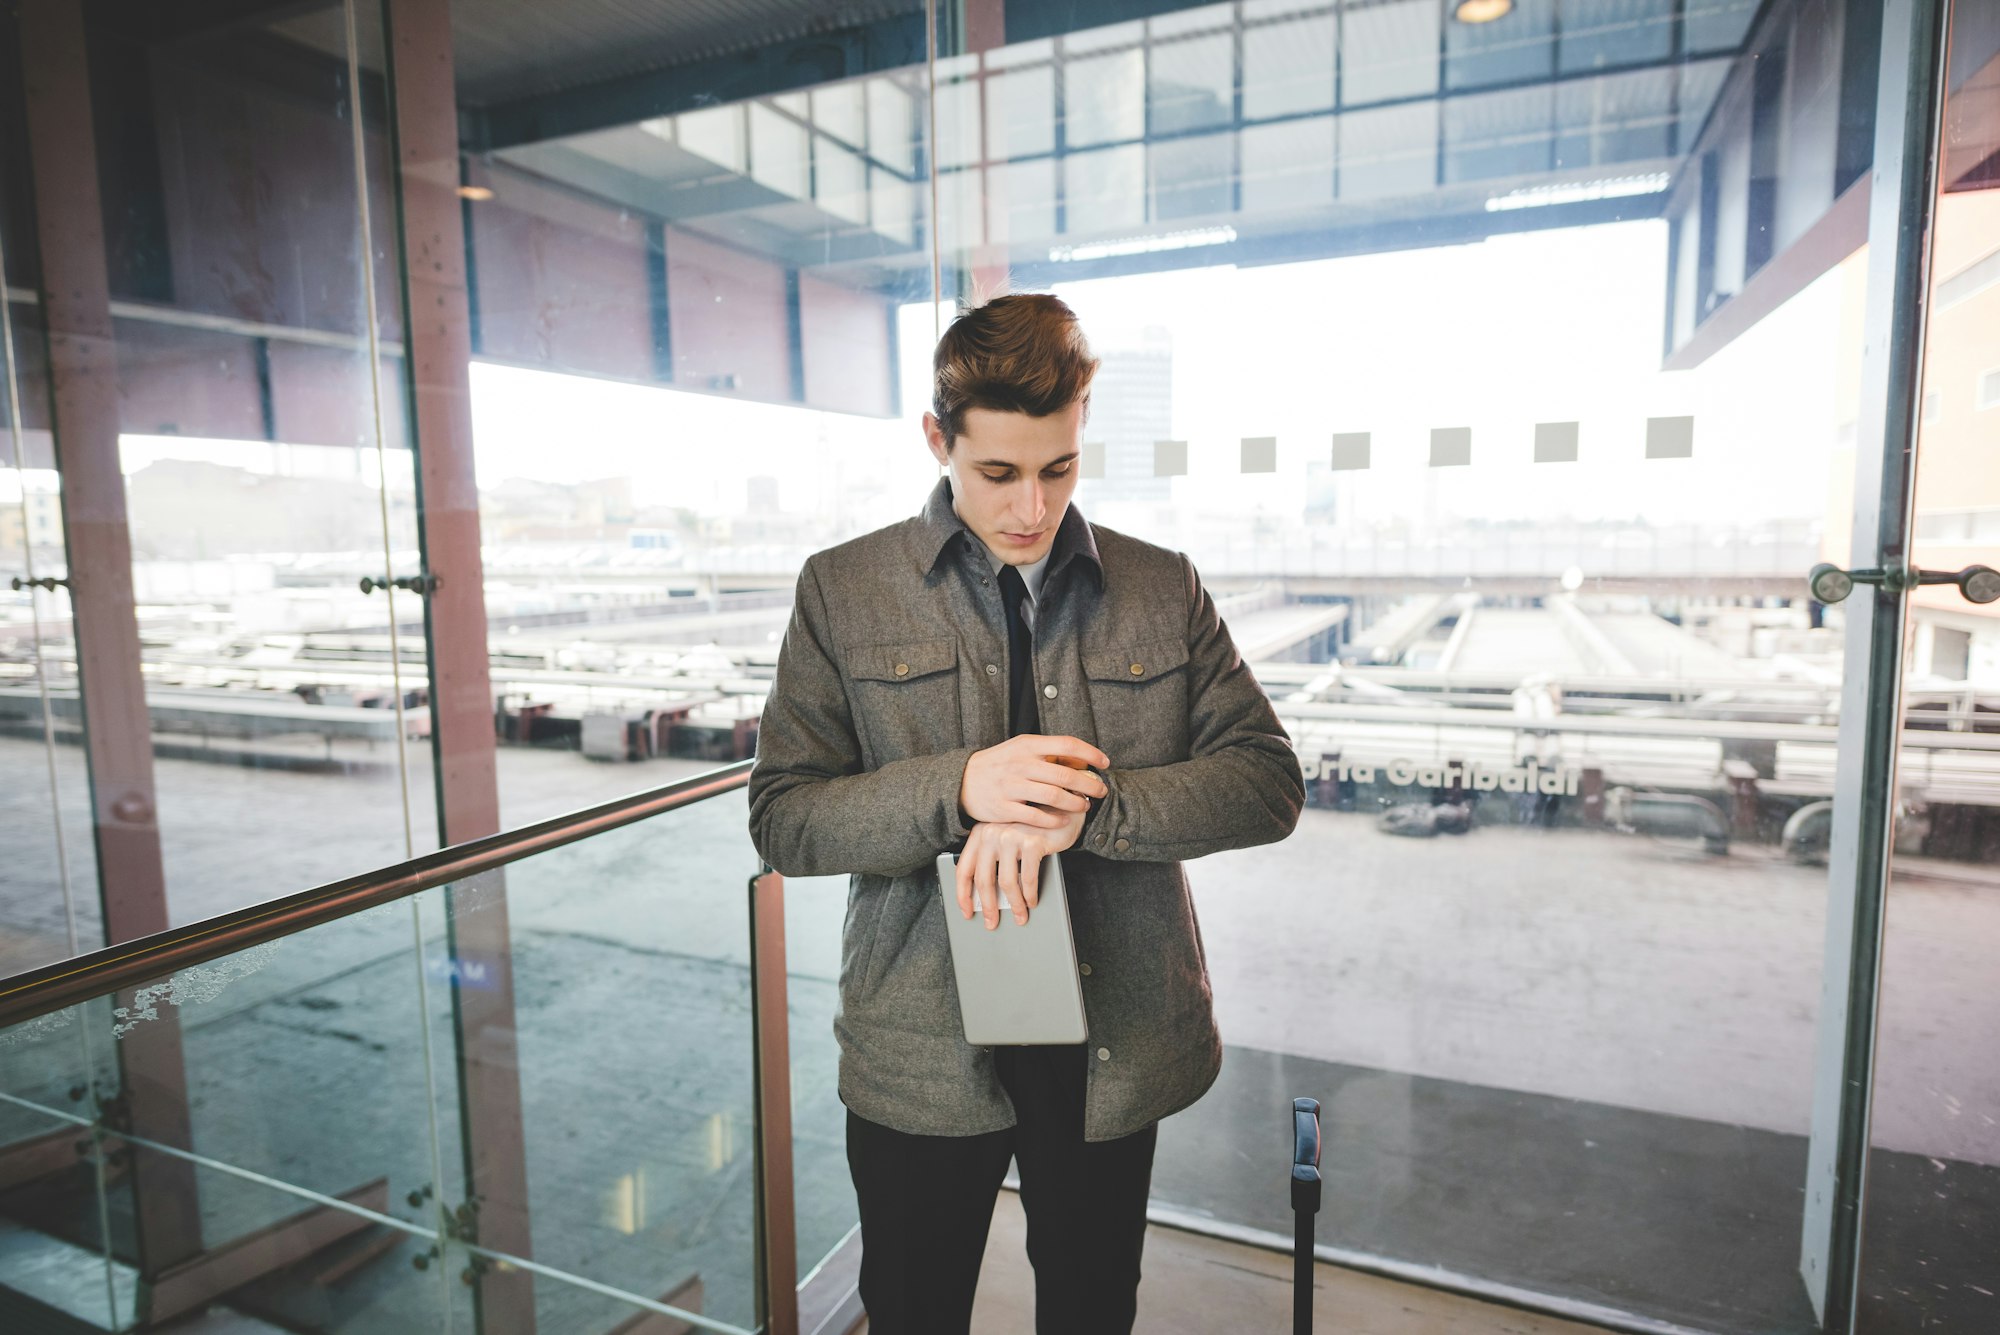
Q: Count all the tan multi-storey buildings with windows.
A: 1